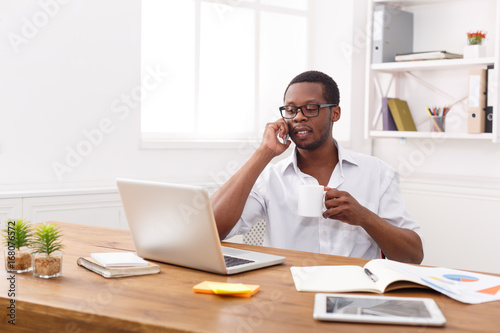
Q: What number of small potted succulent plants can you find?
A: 2